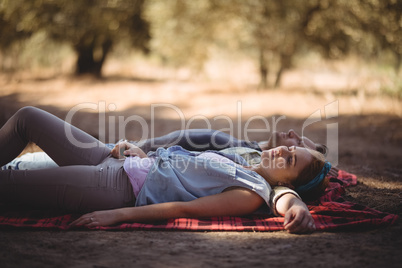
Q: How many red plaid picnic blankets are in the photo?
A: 1